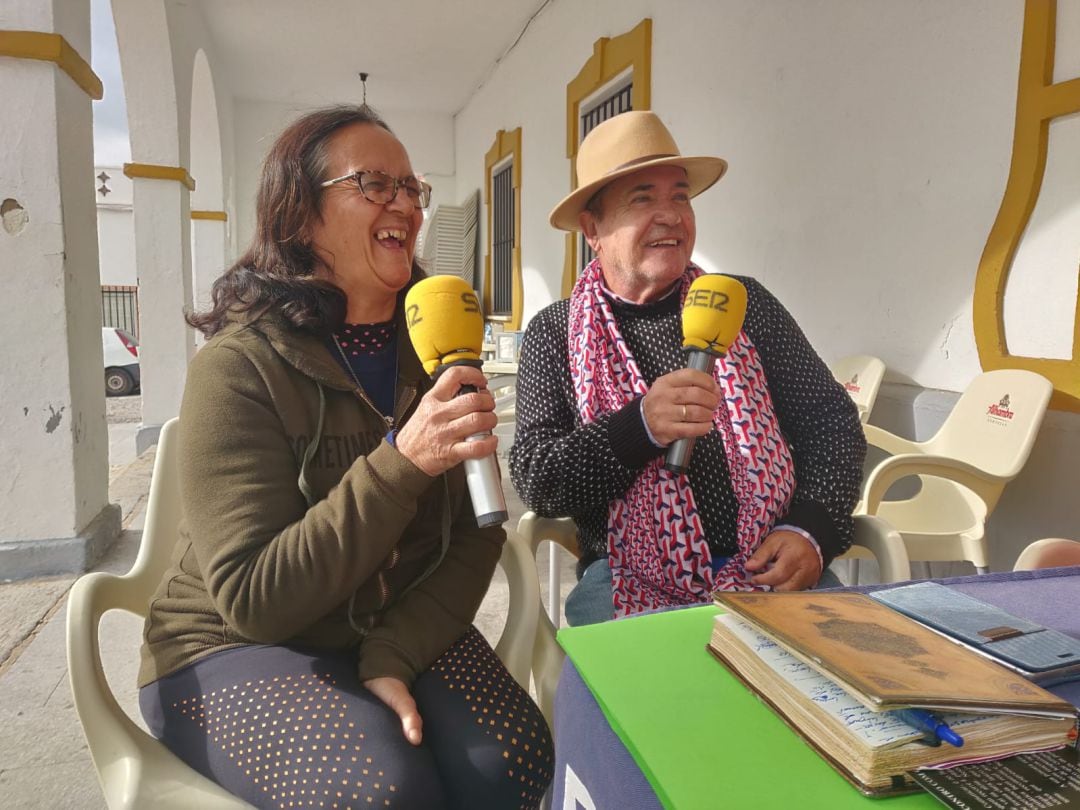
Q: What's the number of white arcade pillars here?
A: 3